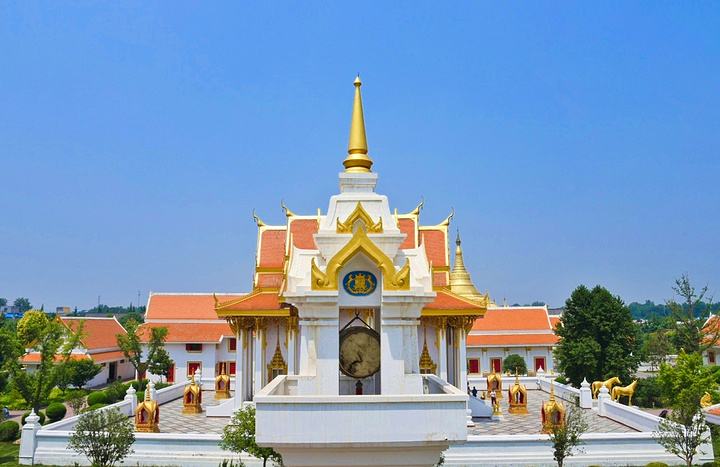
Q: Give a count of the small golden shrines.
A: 6